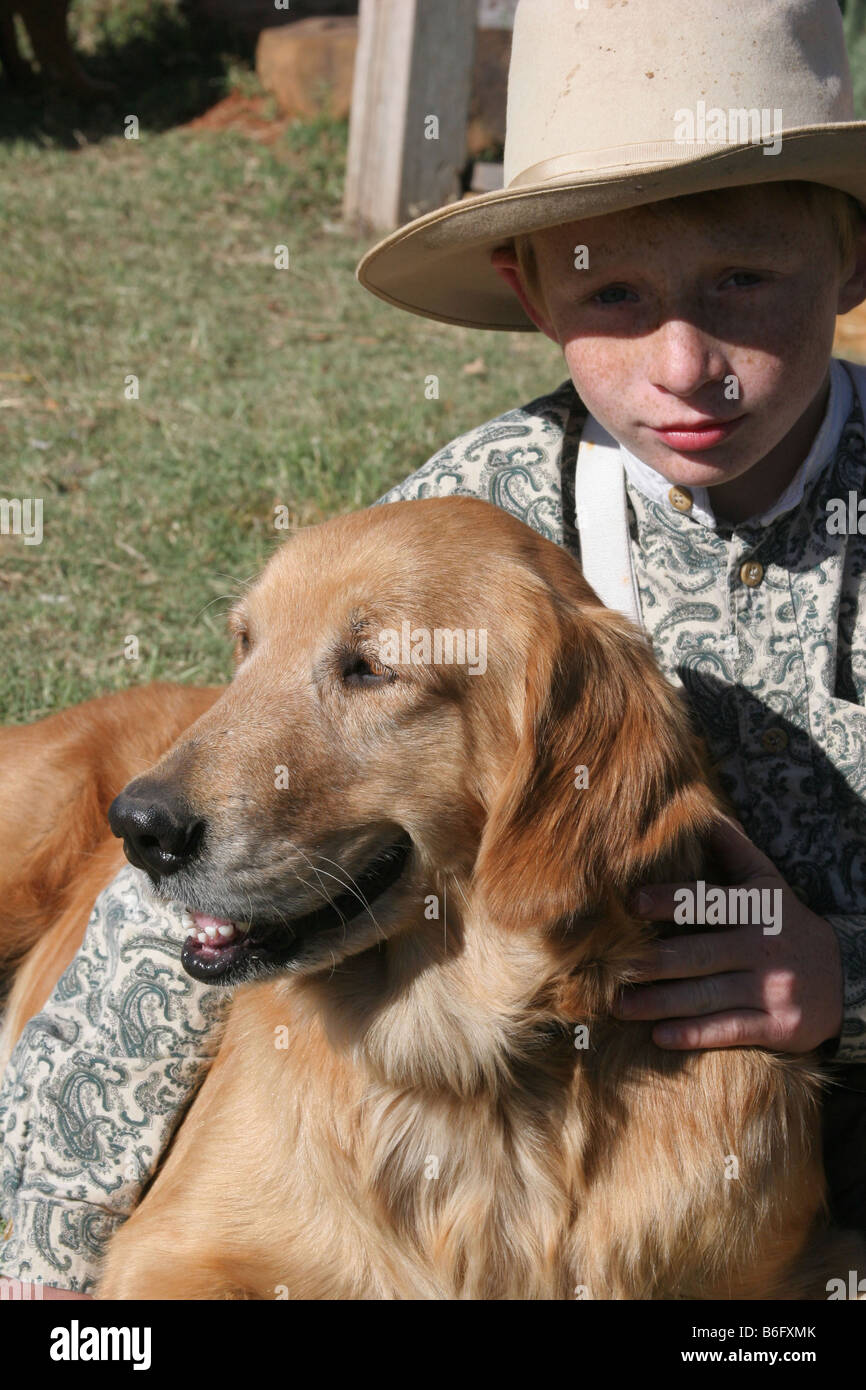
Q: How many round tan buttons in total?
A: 3